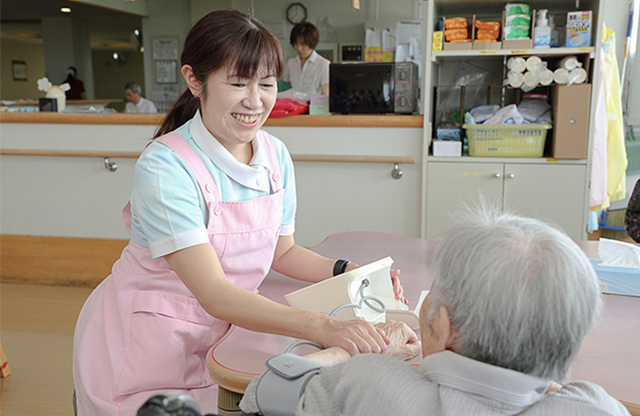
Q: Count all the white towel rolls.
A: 8